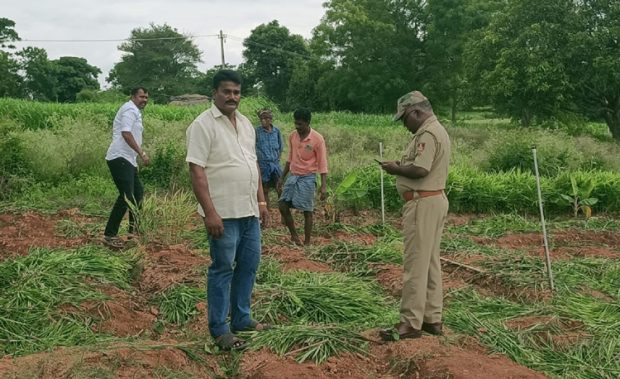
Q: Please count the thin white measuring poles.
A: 2